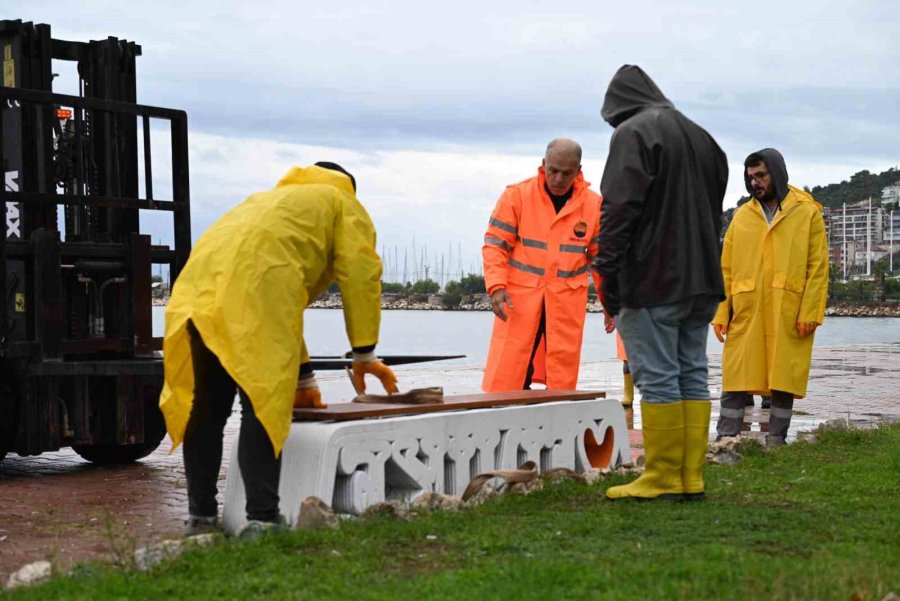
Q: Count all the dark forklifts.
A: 1